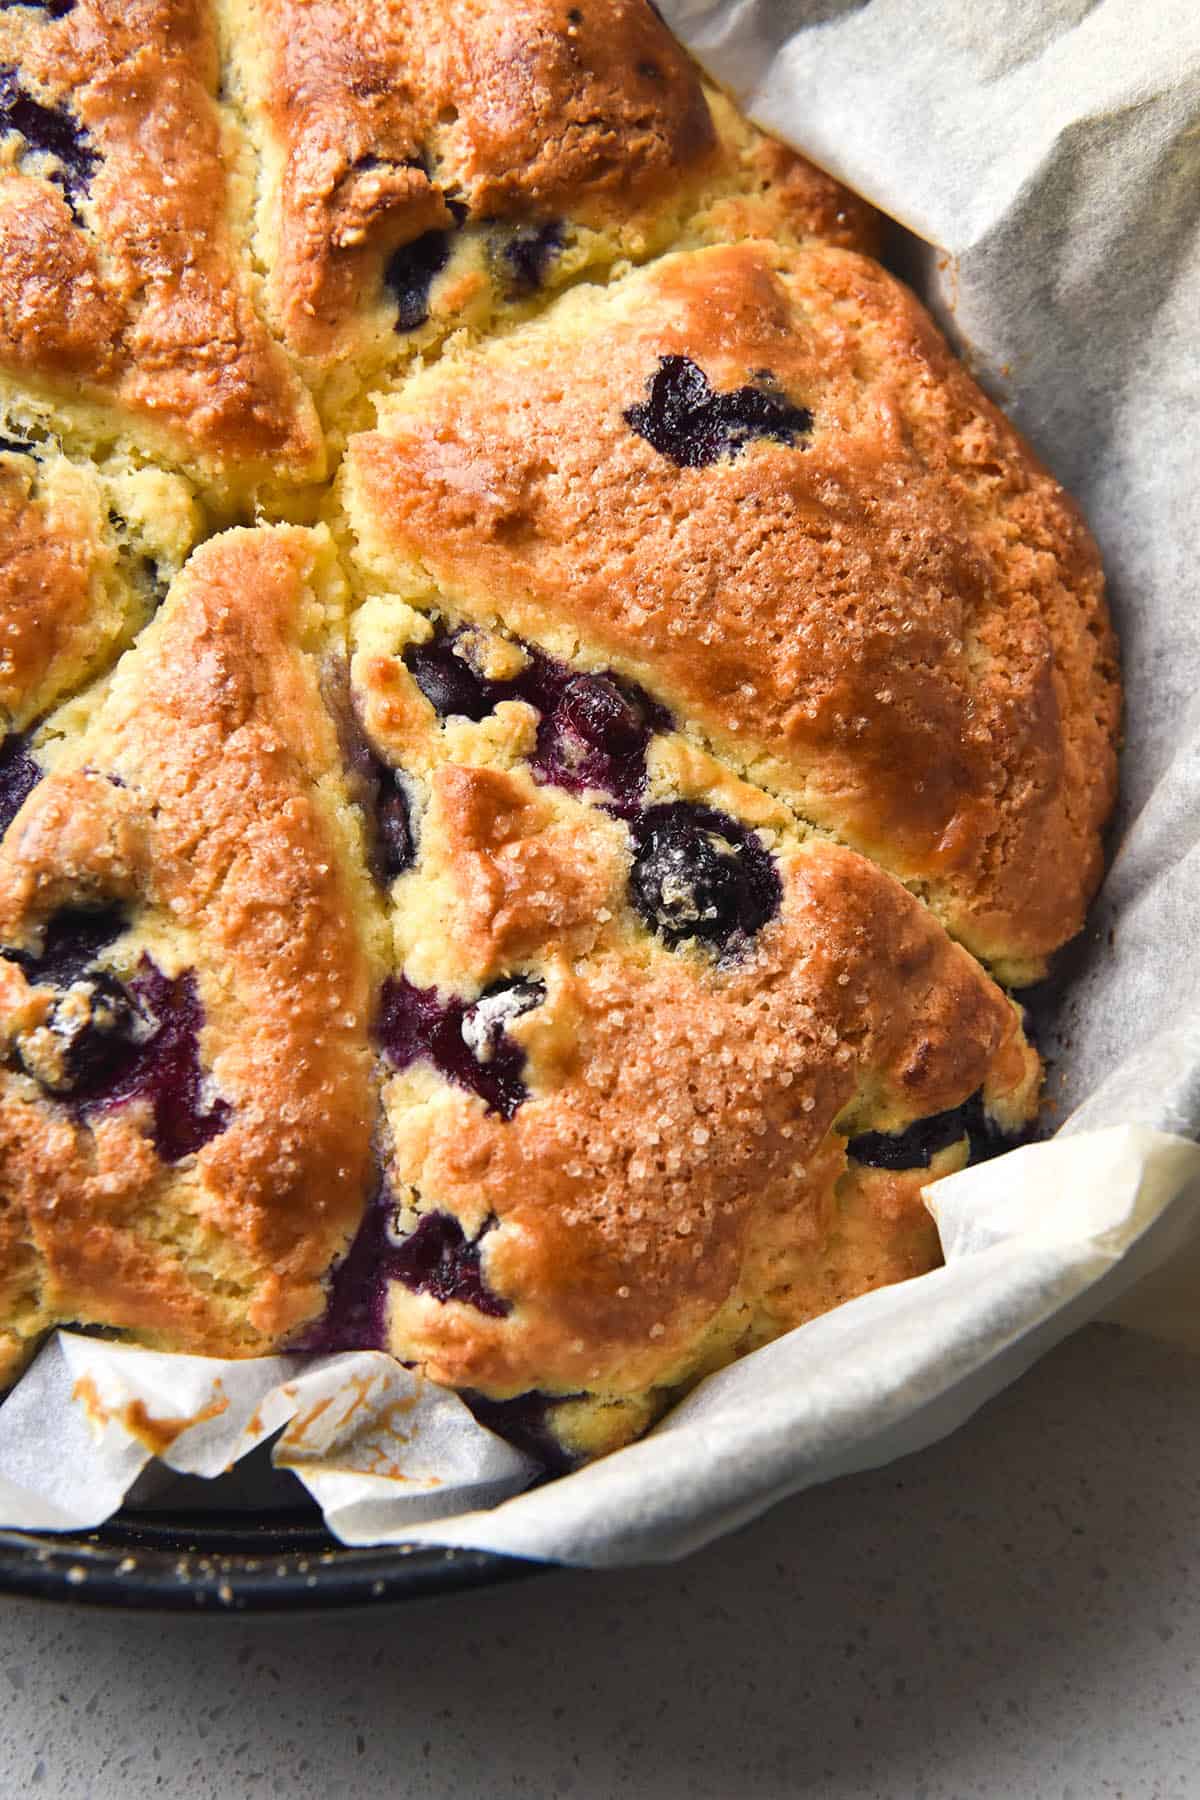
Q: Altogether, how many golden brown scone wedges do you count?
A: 6